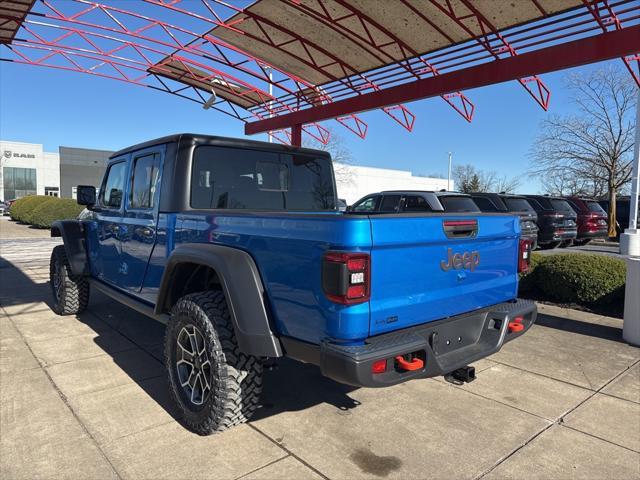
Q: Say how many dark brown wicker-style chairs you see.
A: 0